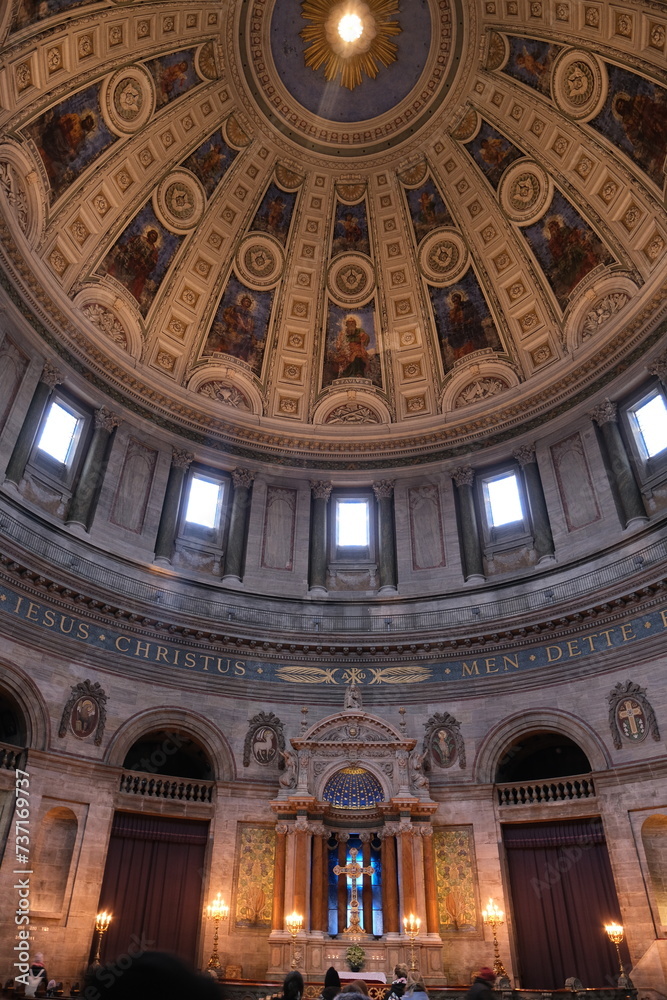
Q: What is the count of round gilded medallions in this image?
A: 7